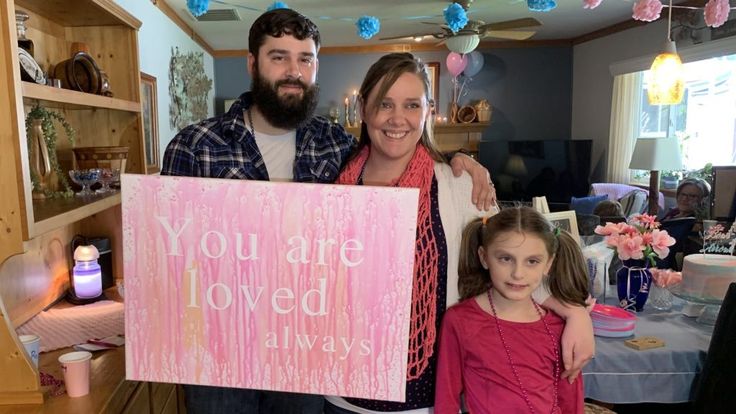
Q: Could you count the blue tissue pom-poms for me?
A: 5